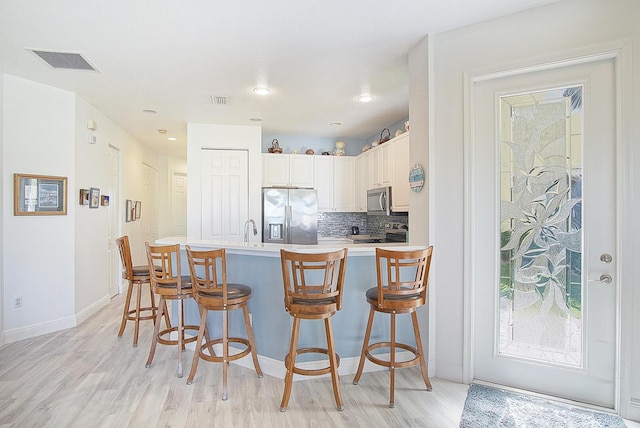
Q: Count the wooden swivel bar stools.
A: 5